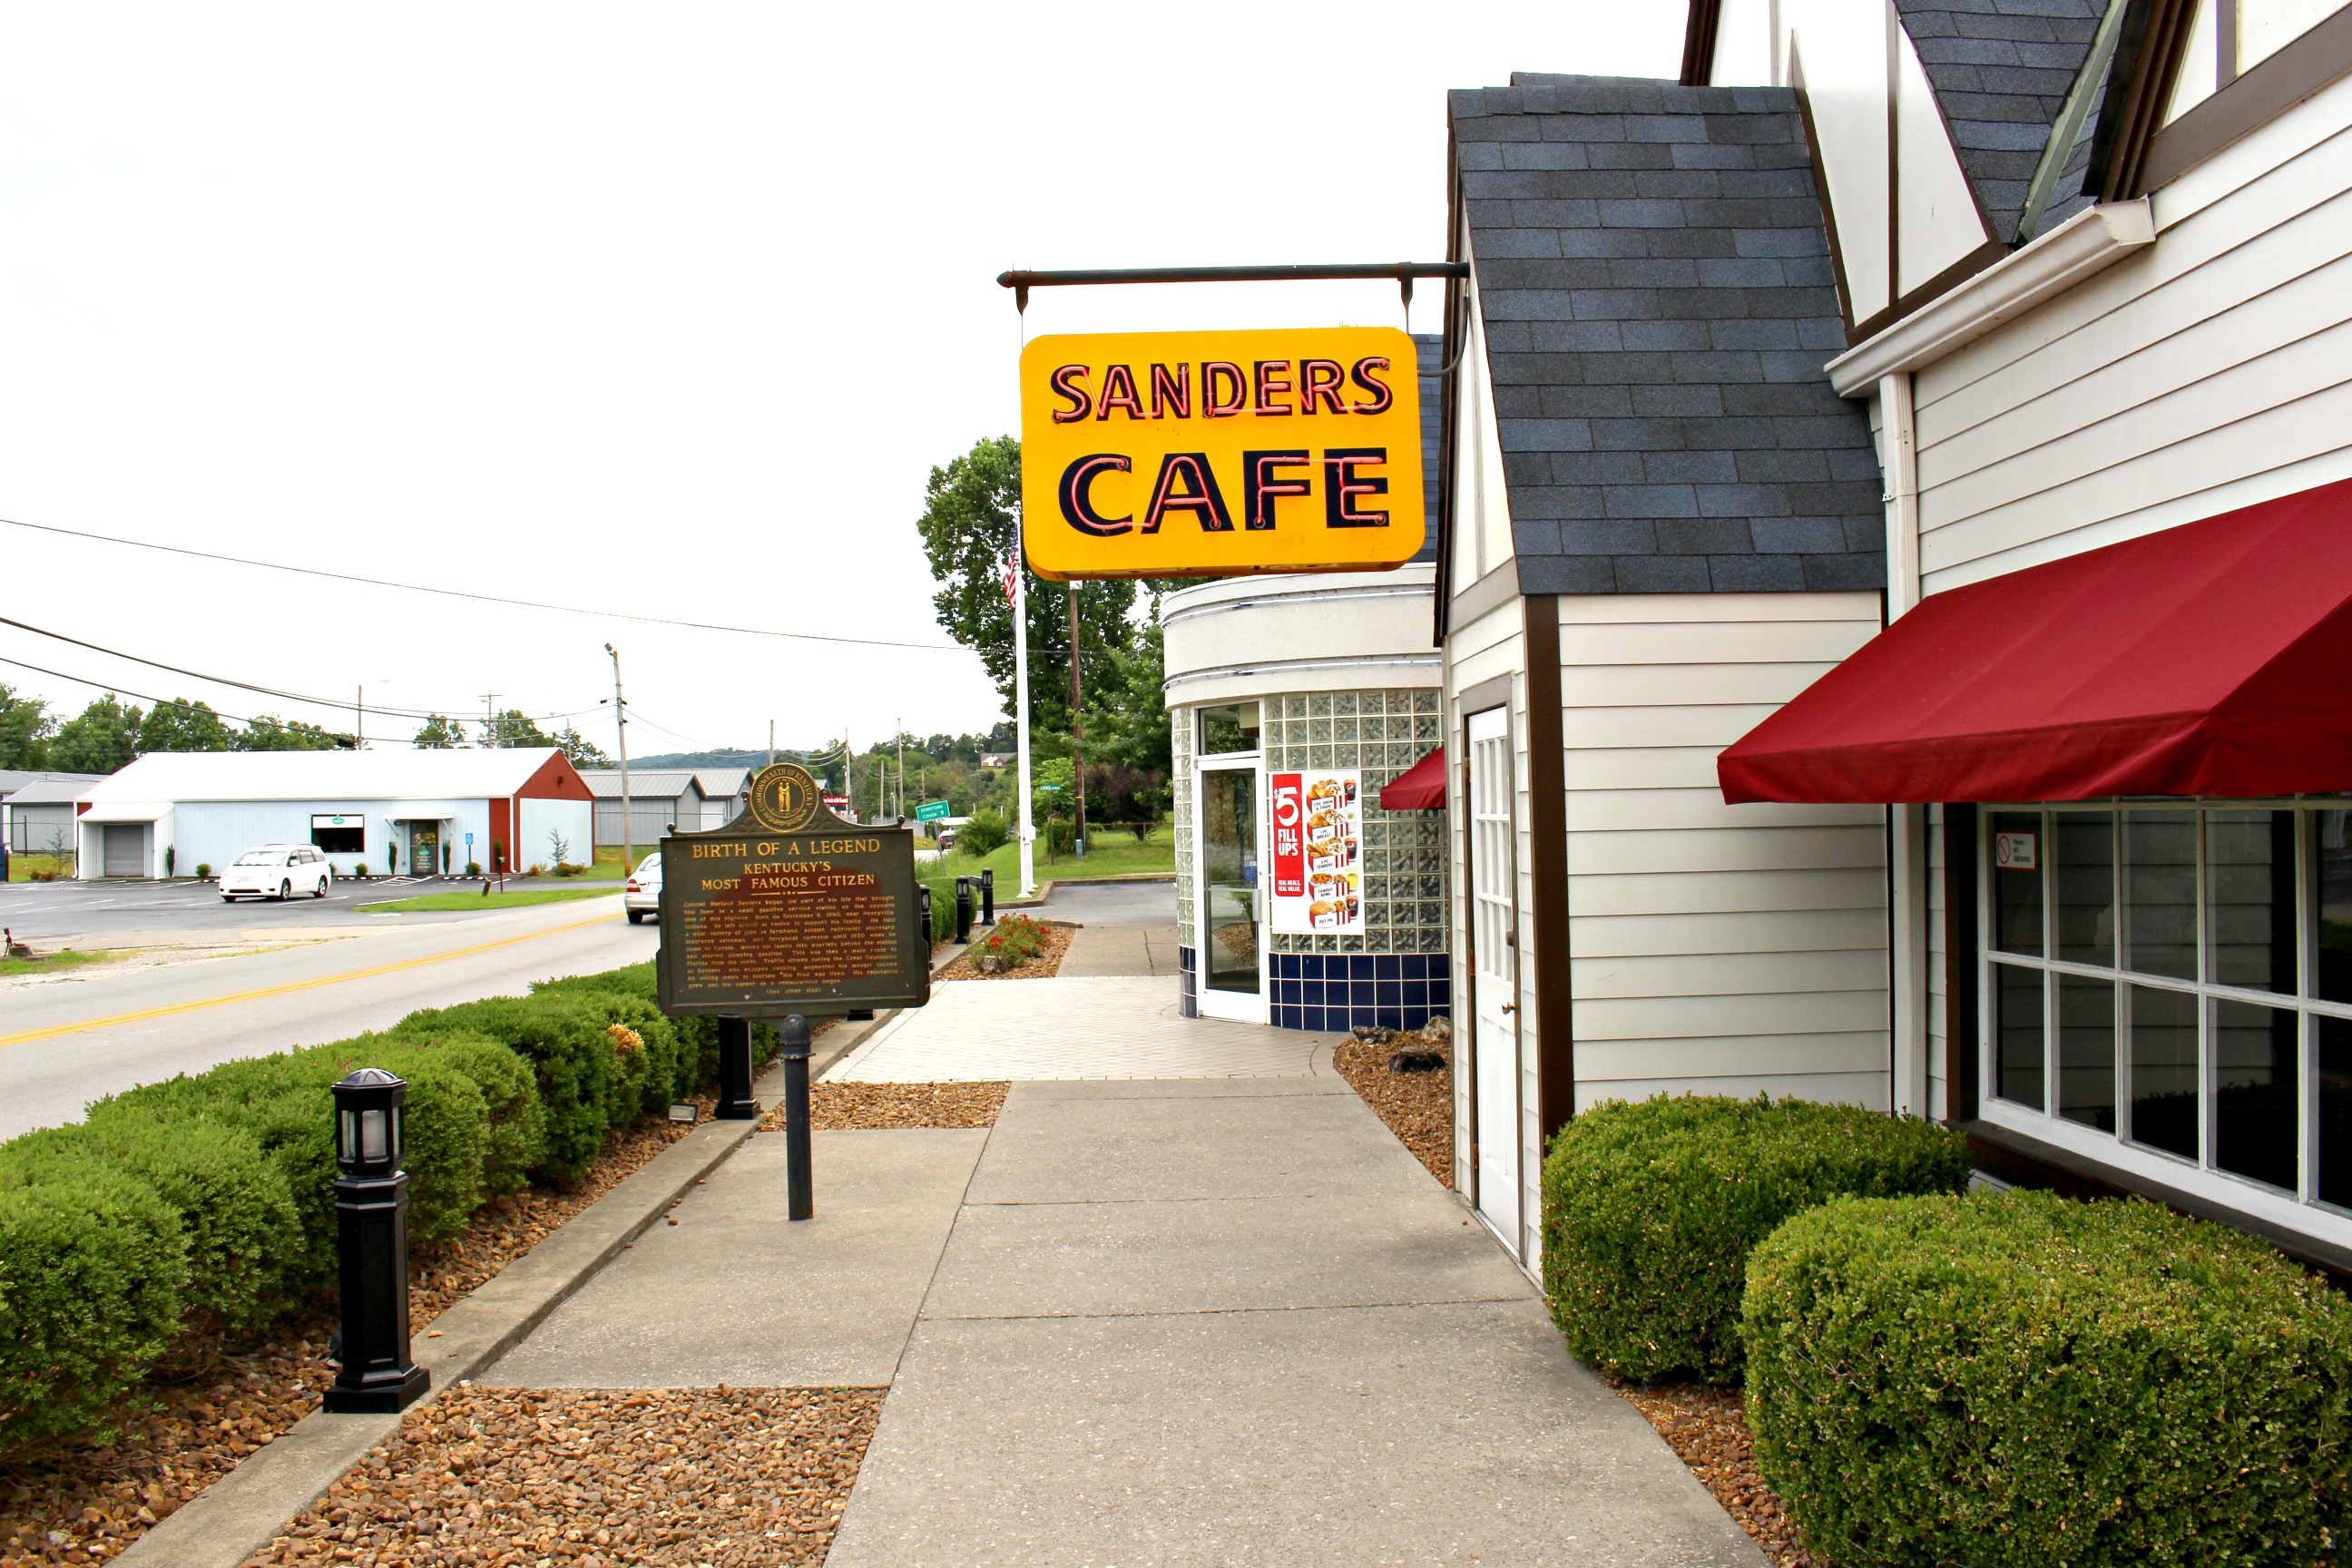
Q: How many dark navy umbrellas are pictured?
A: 0